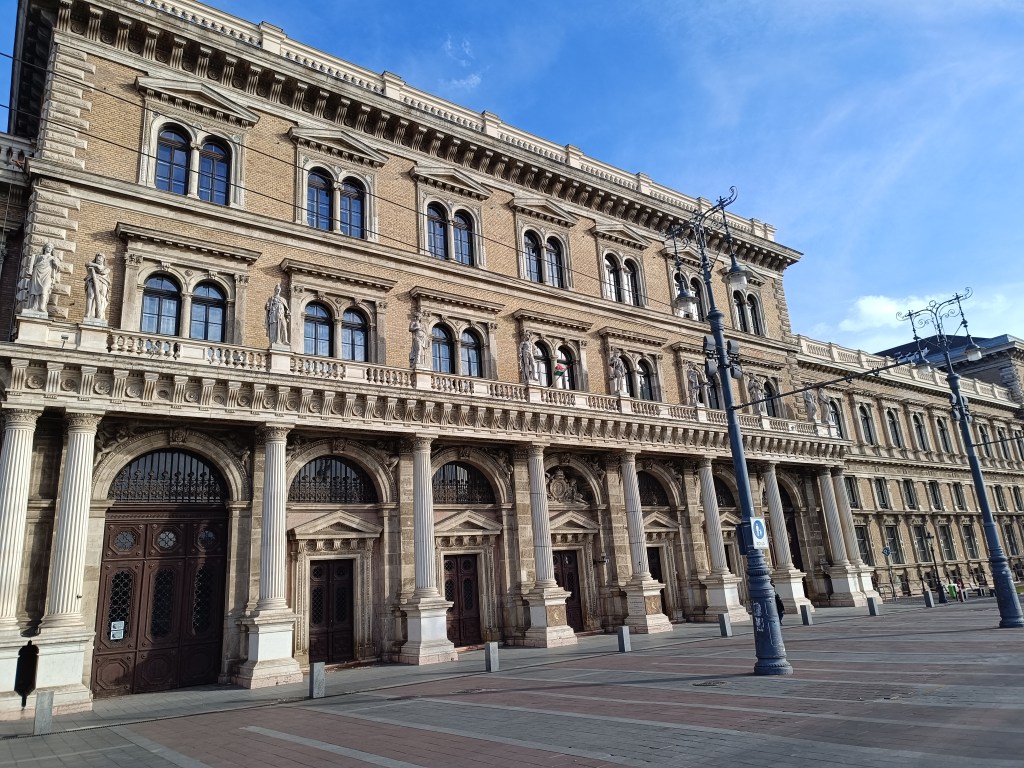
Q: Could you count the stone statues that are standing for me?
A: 10